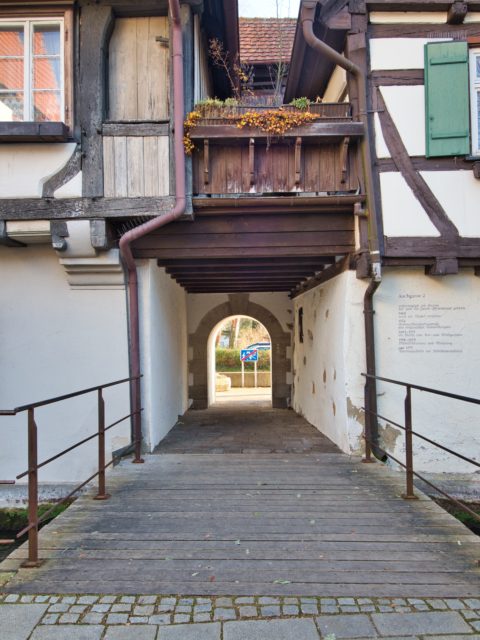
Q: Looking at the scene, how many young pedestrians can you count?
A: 0